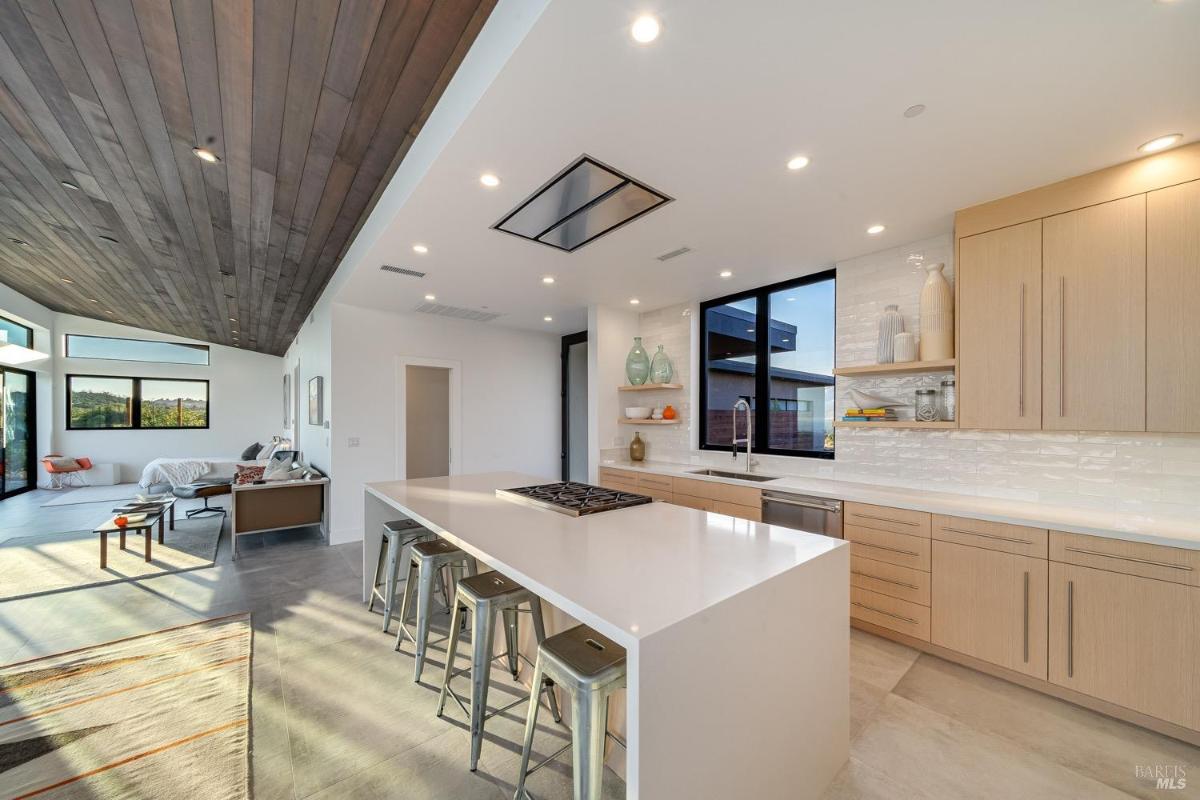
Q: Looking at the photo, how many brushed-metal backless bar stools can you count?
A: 4